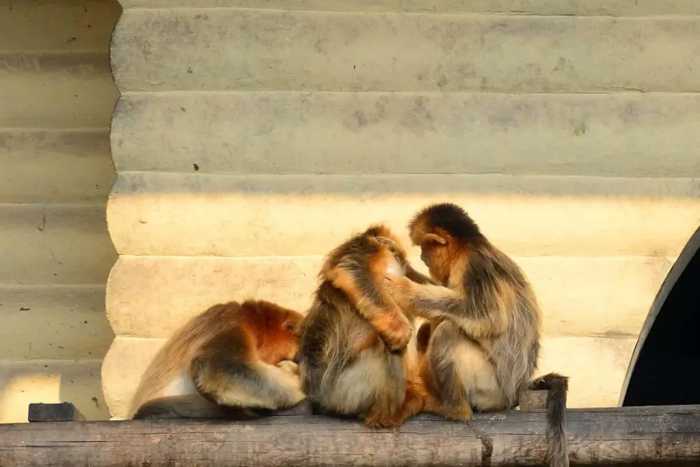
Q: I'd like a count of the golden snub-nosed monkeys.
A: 3